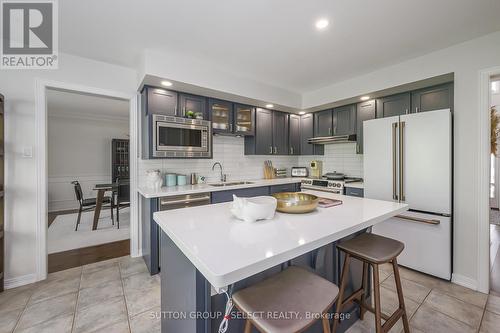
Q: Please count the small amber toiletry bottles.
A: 0